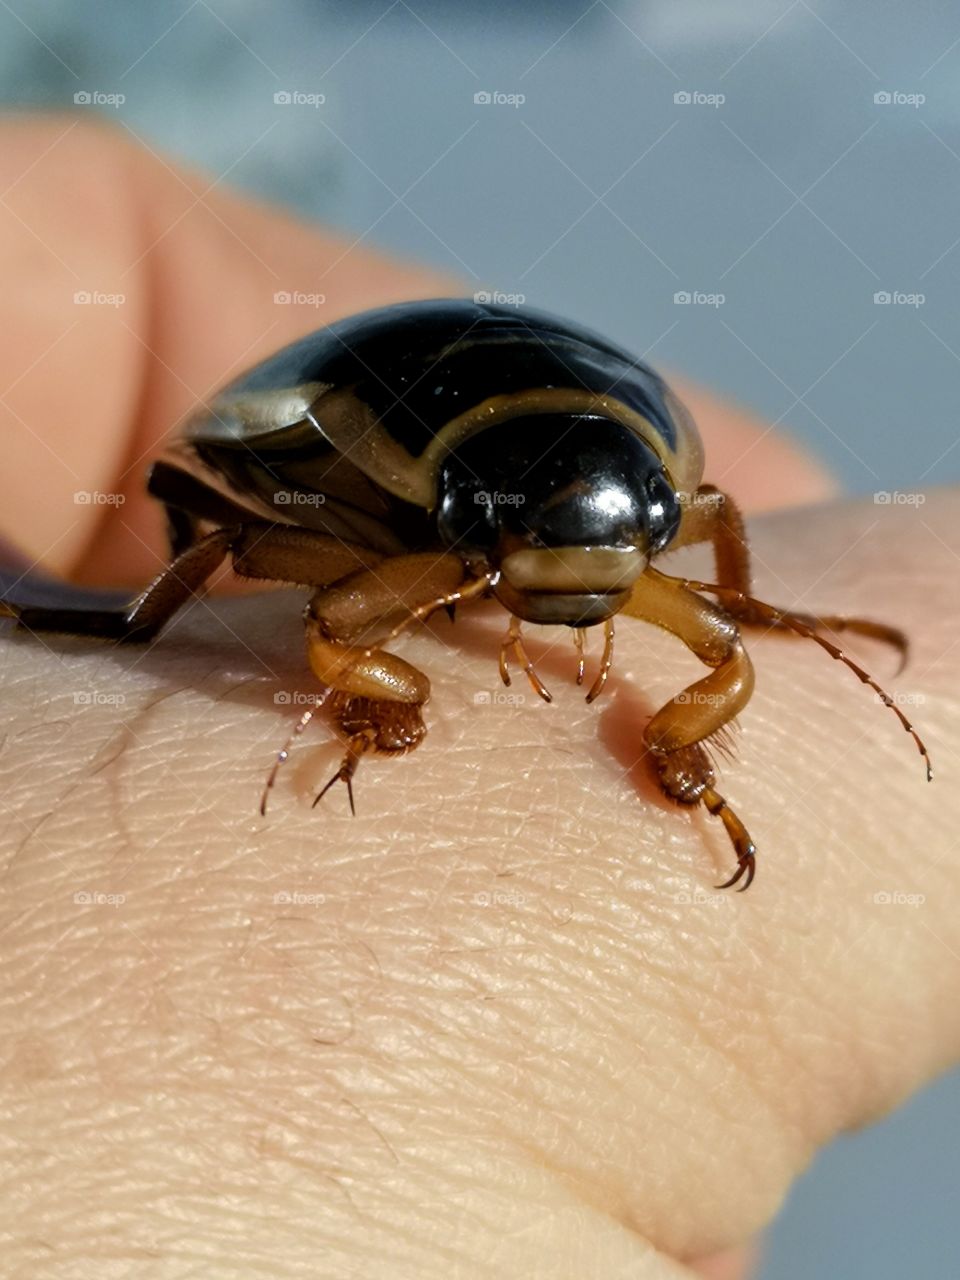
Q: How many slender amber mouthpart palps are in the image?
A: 4